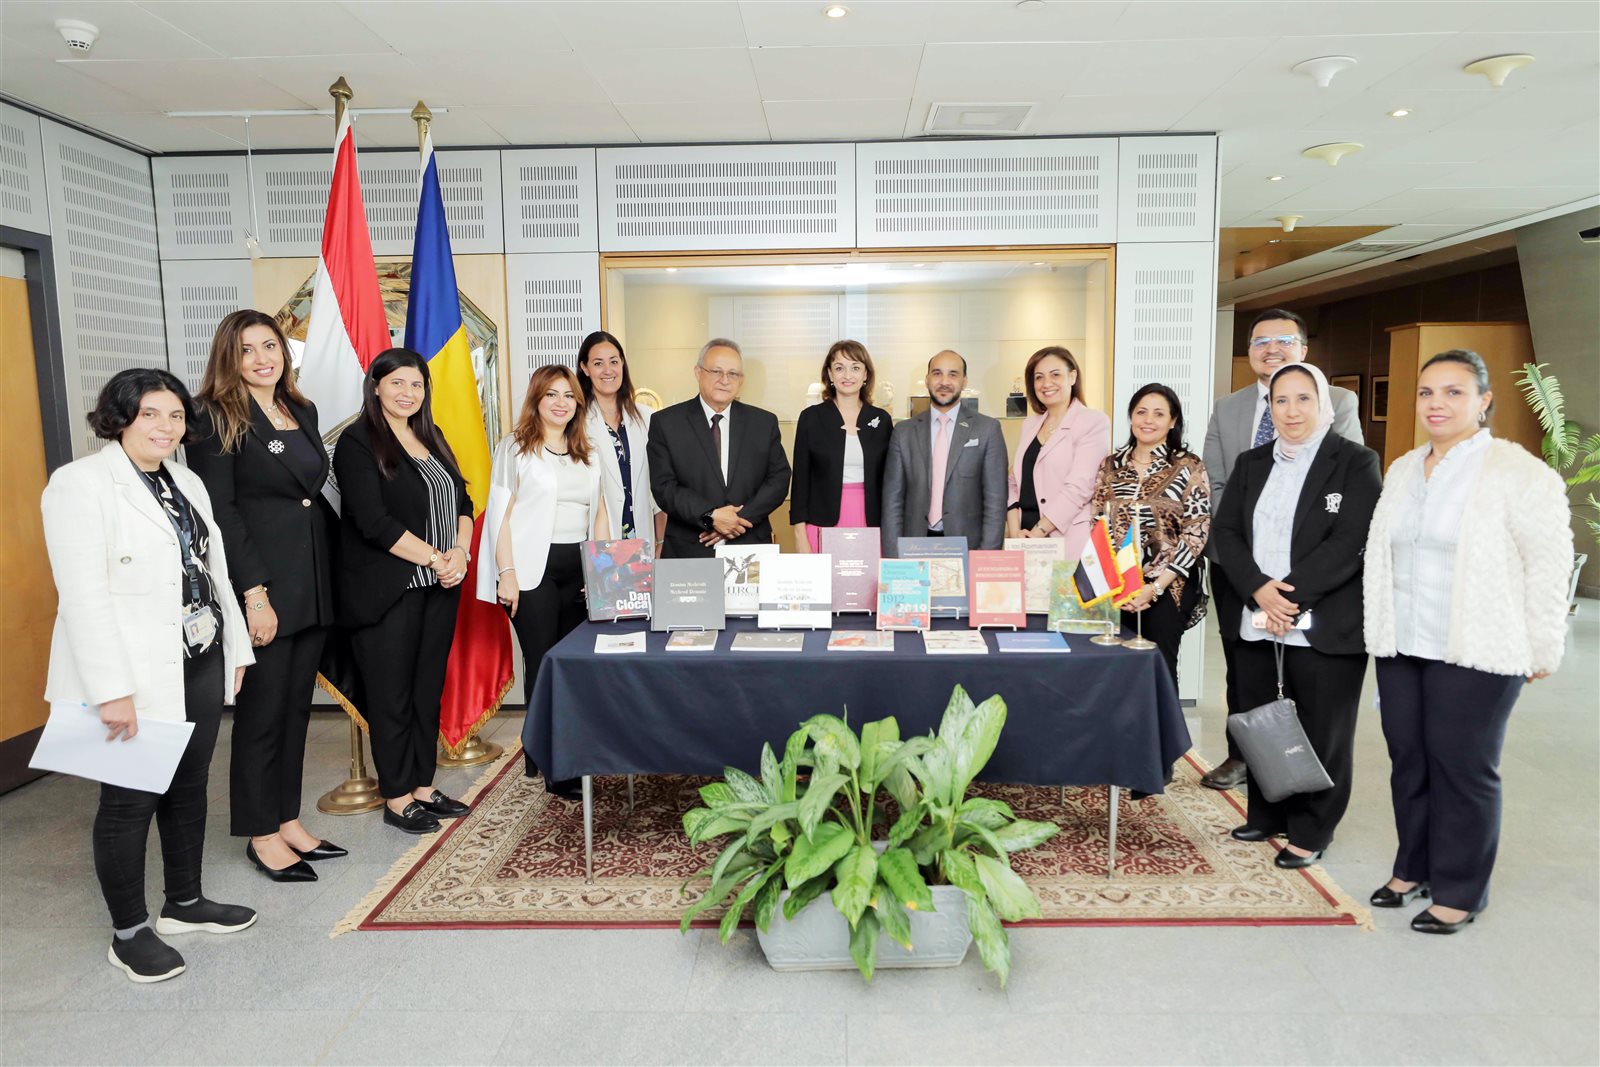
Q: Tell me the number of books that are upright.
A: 10